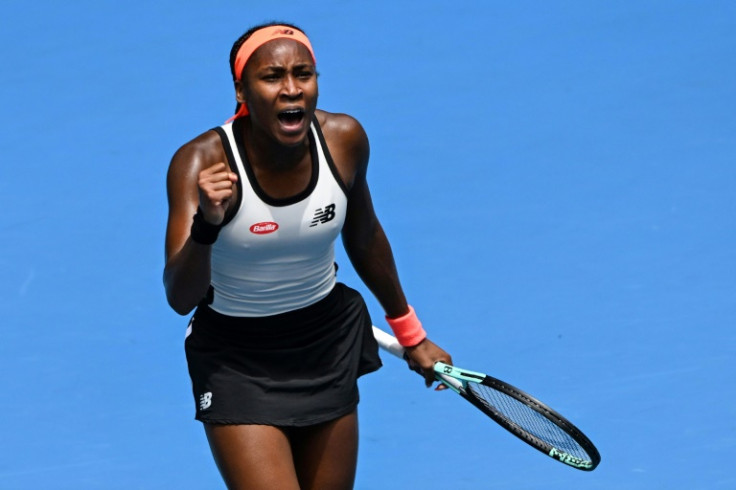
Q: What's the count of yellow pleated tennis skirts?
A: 0